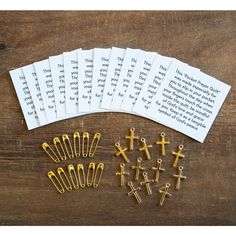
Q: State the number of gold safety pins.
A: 12